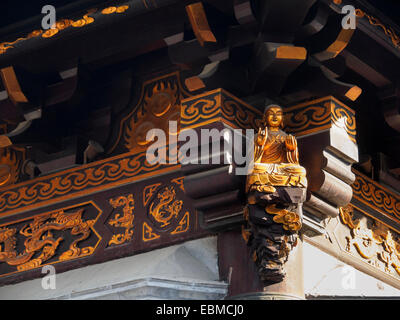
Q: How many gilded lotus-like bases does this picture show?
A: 1